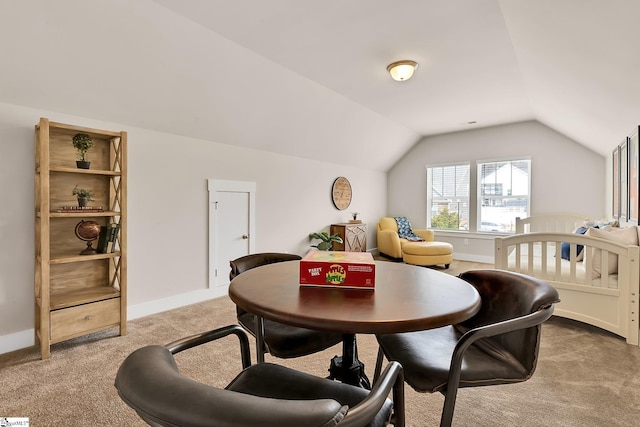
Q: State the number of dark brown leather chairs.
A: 3